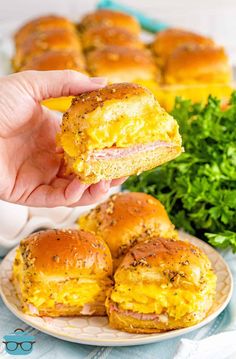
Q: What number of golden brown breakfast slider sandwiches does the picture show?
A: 12